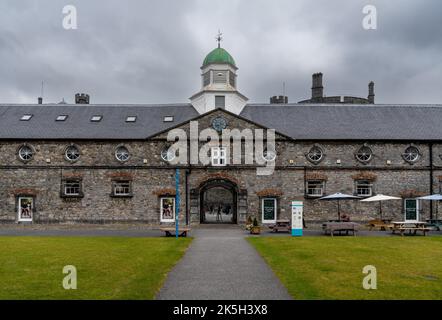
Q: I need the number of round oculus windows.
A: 8